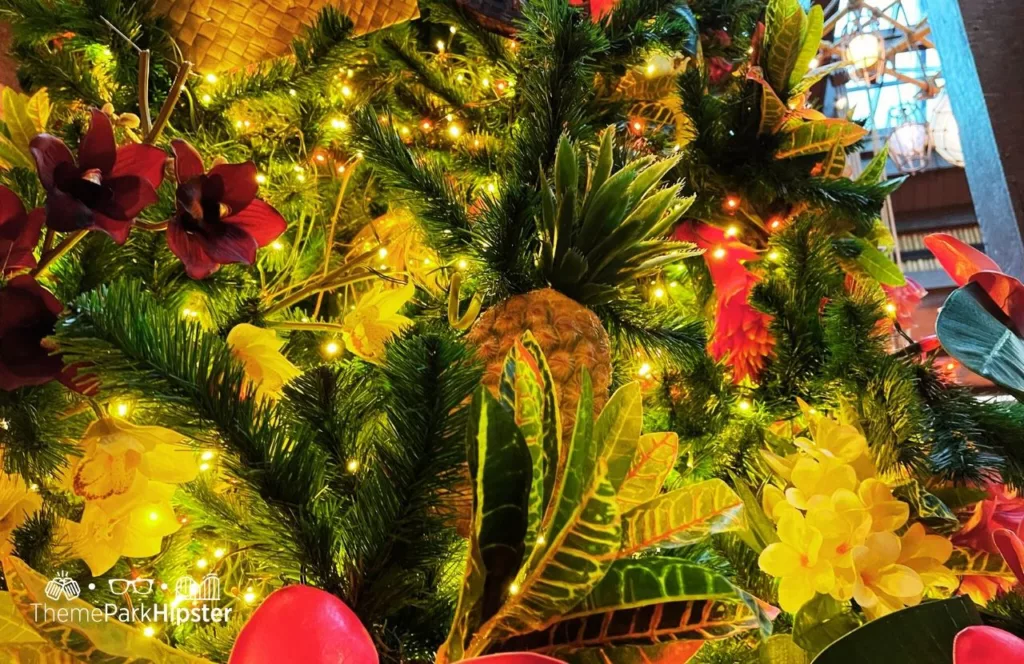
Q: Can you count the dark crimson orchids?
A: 4